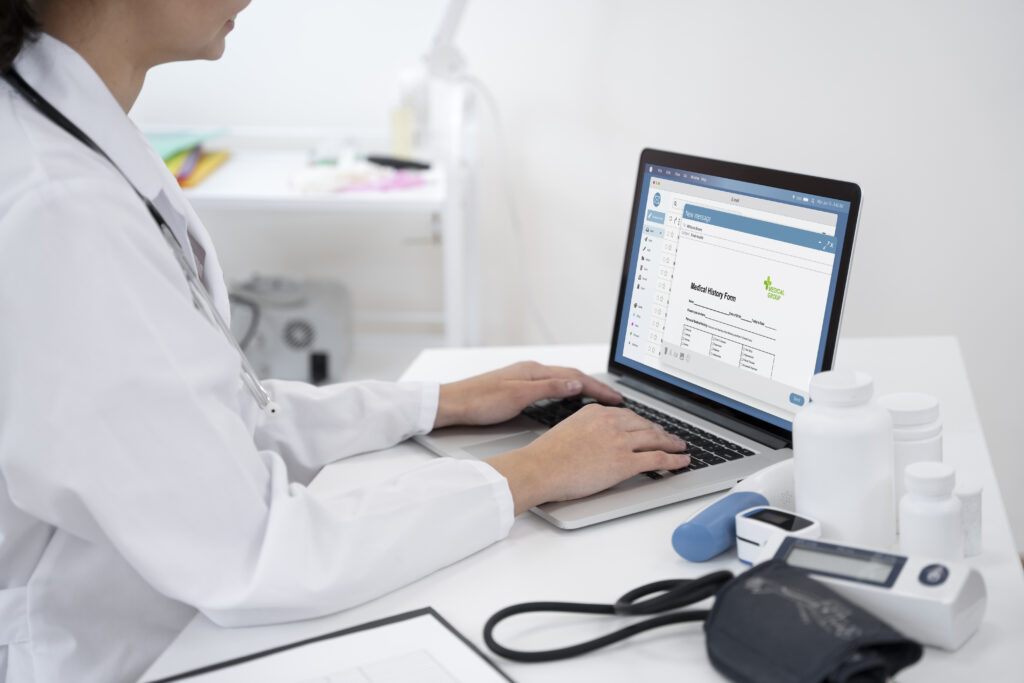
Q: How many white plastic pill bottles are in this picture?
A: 4